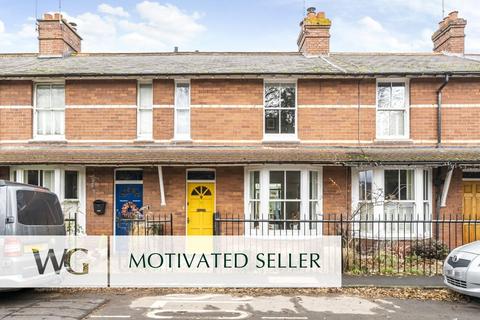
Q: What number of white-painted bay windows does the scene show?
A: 3